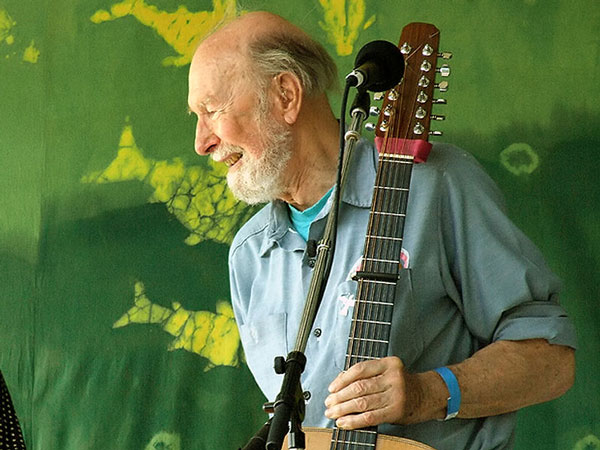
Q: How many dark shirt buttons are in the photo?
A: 3